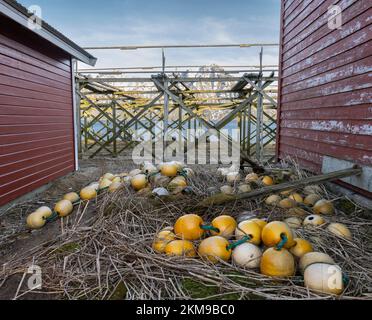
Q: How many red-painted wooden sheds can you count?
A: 2